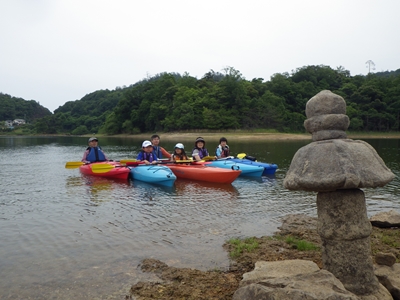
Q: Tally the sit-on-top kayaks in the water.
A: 5